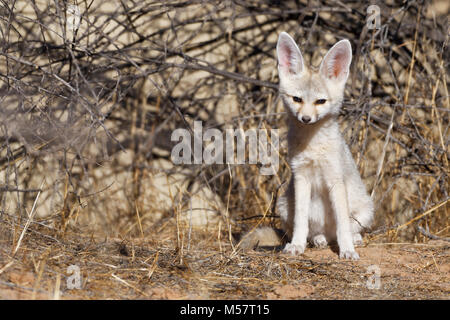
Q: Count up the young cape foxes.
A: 1